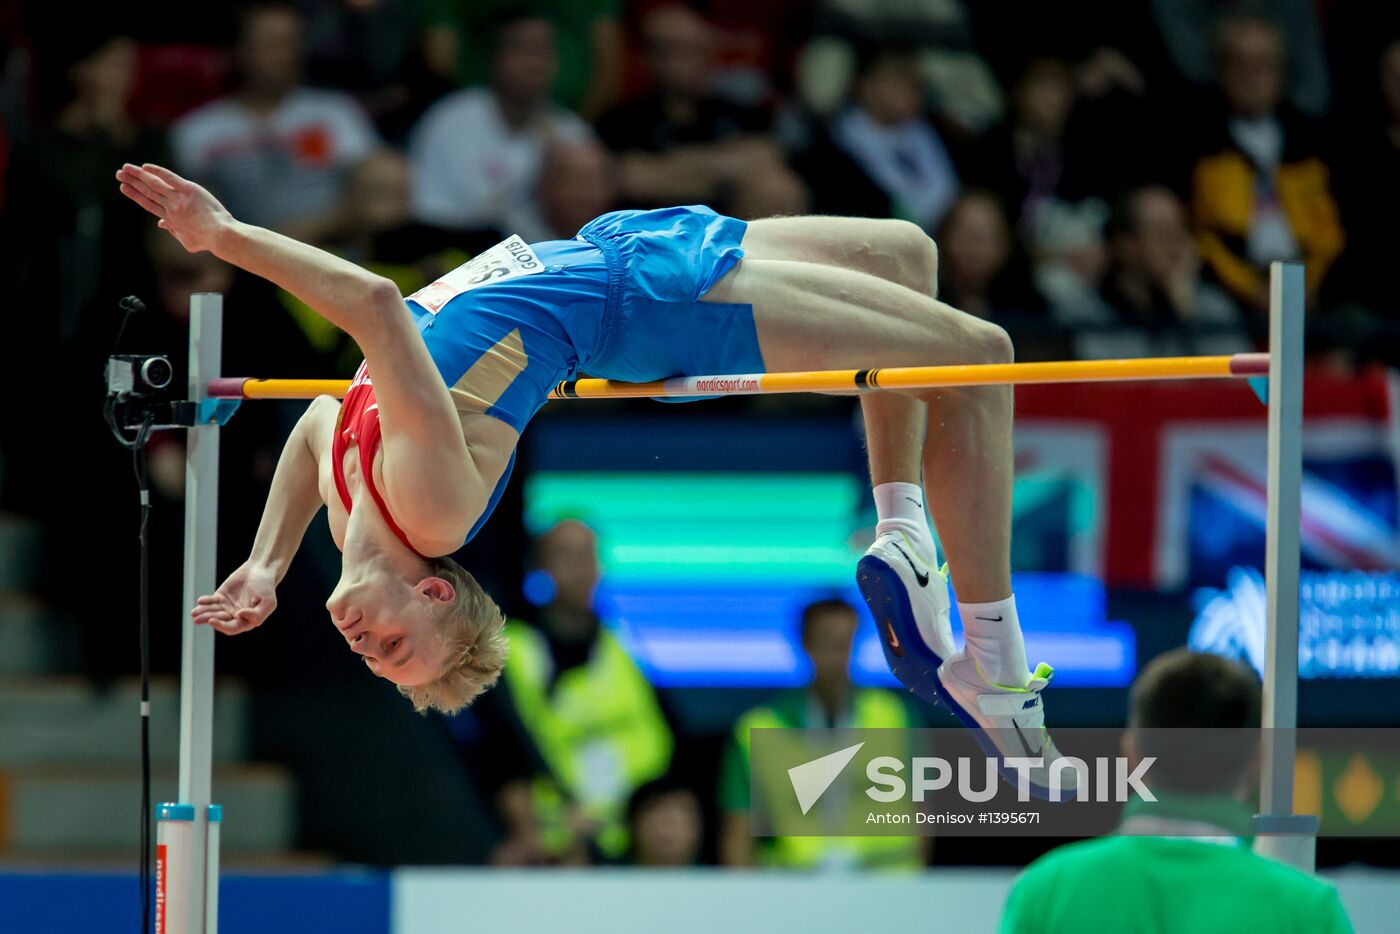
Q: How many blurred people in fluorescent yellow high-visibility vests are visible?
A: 2